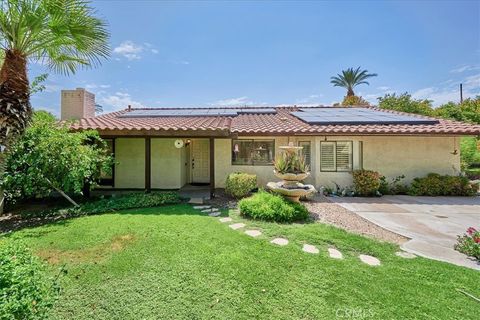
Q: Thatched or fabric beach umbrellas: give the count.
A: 0